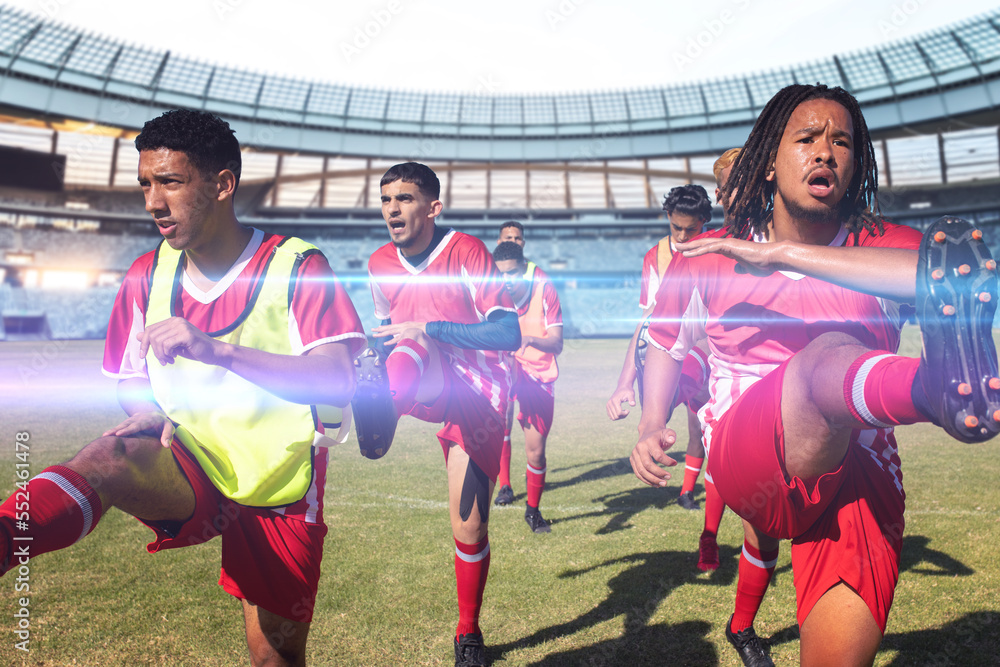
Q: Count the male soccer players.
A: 7